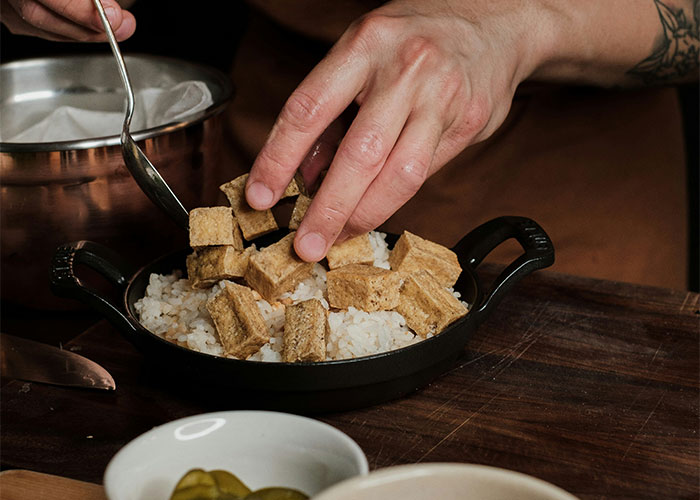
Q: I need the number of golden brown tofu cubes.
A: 12